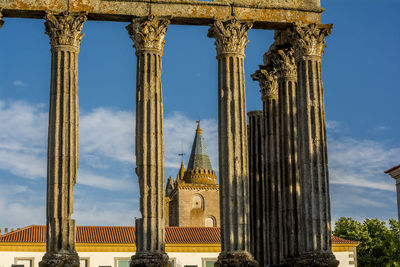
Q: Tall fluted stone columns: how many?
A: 7